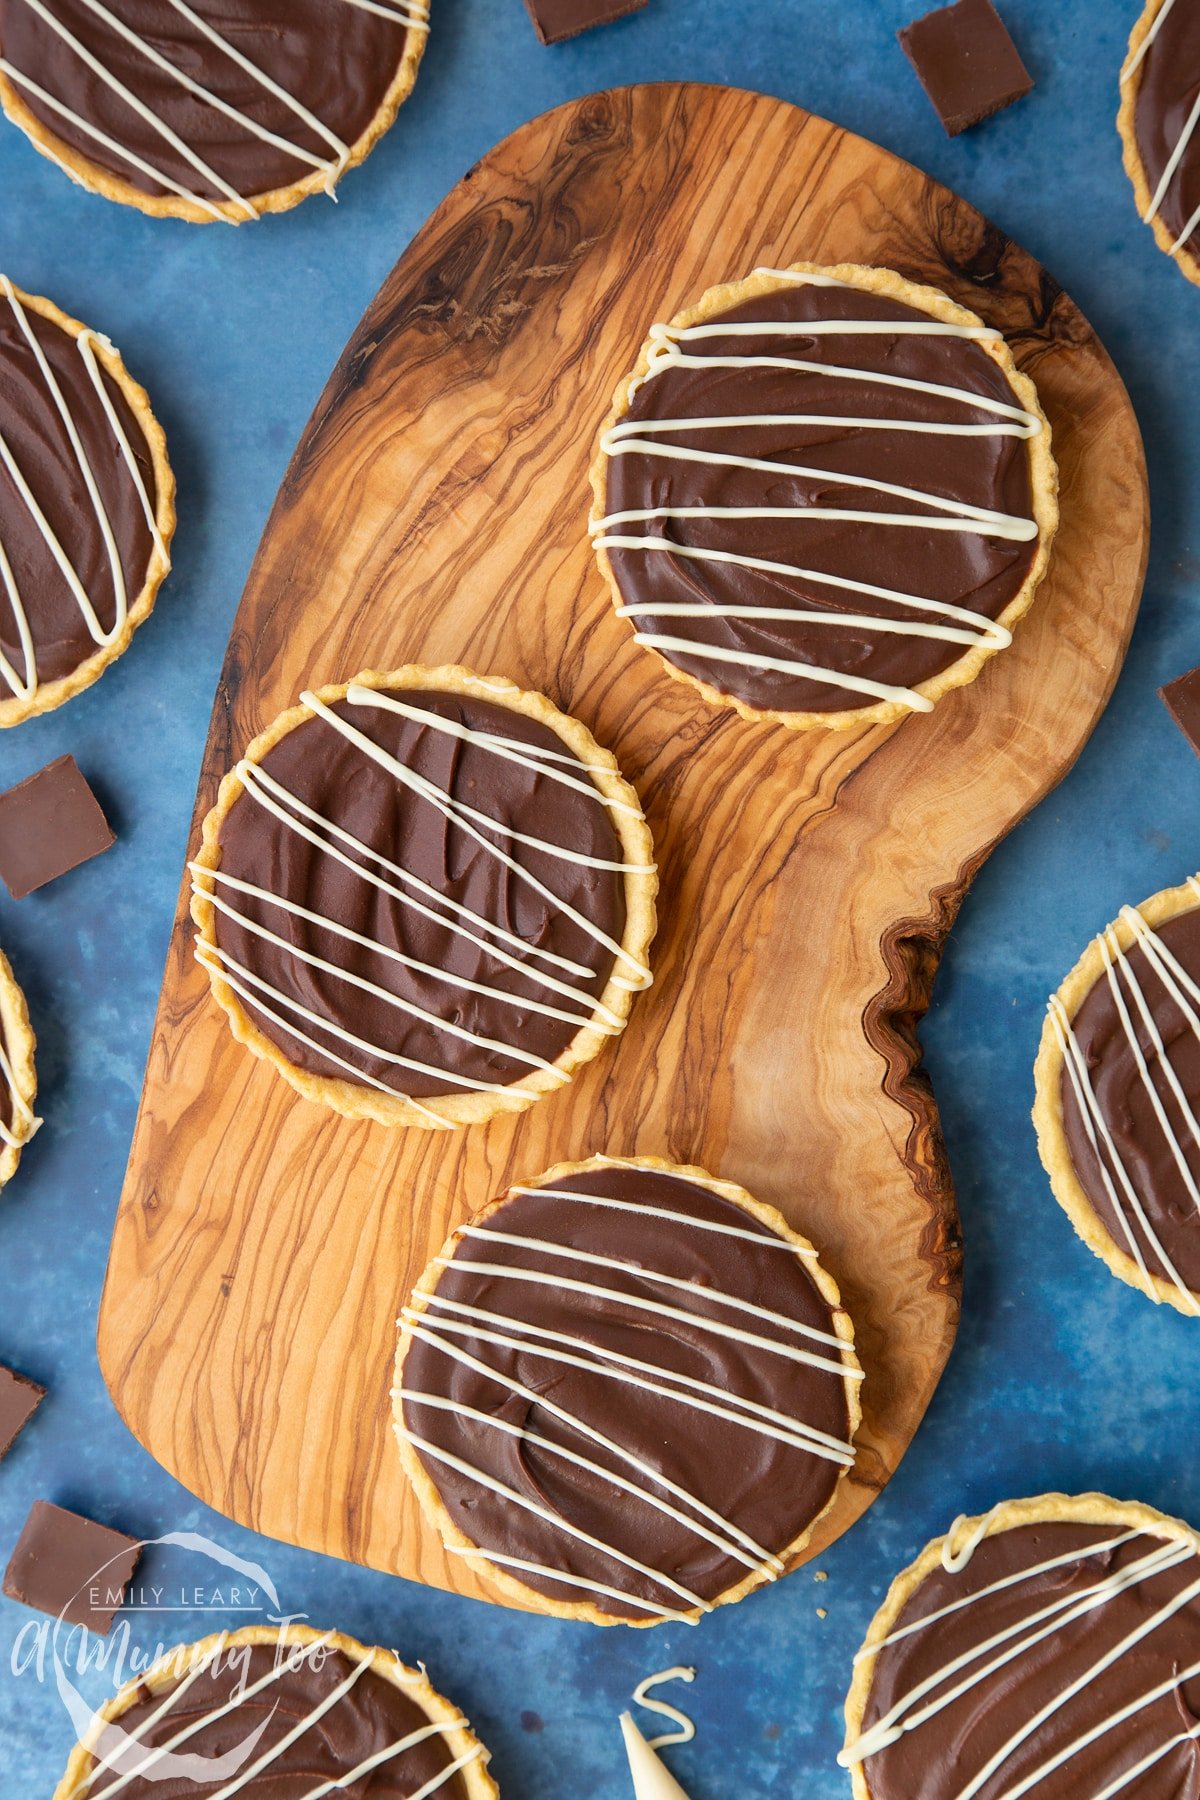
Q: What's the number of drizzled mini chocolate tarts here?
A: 10